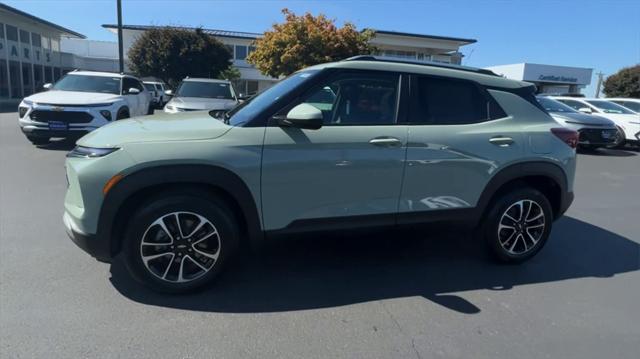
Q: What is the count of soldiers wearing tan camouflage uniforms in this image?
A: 0